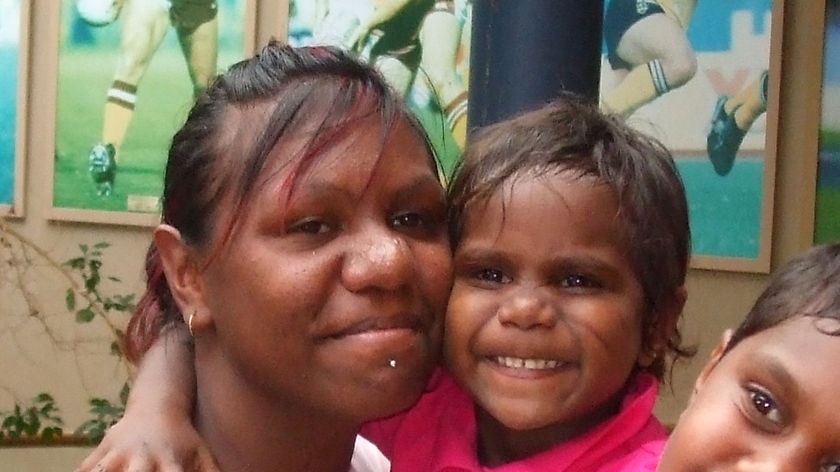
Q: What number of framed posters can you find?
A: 5